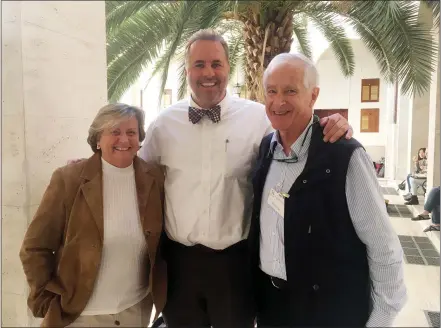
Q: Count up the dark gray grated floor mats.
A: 4